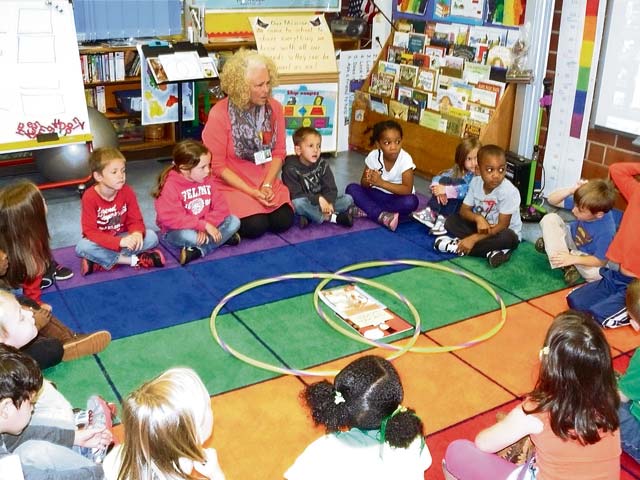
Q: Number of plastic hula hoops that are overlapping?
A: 2